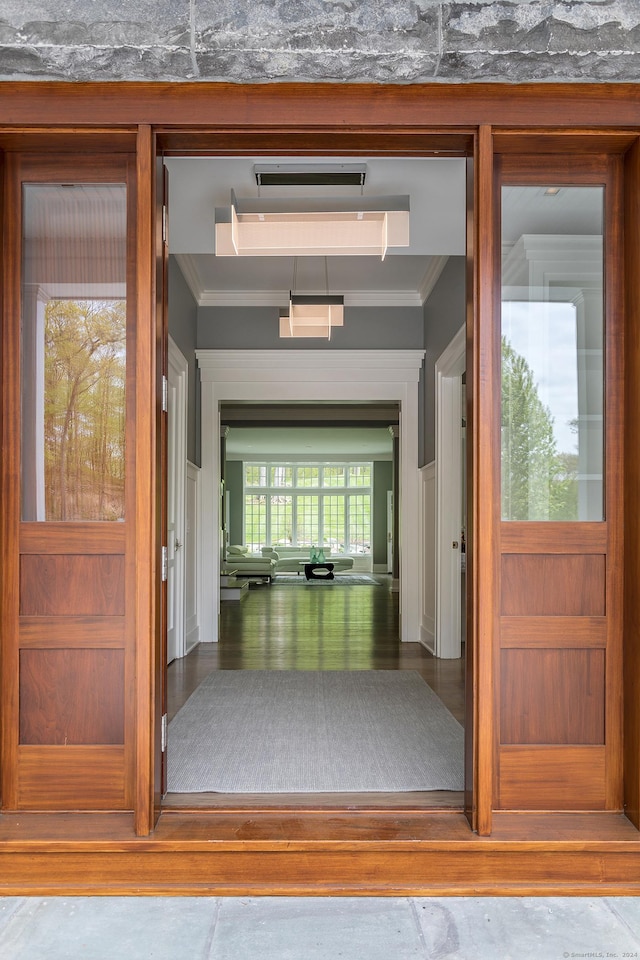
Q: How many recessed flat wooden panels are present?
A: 4